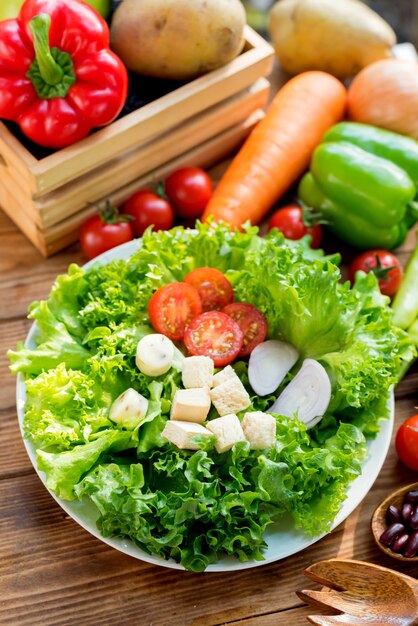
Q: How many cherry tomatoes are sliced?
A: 4